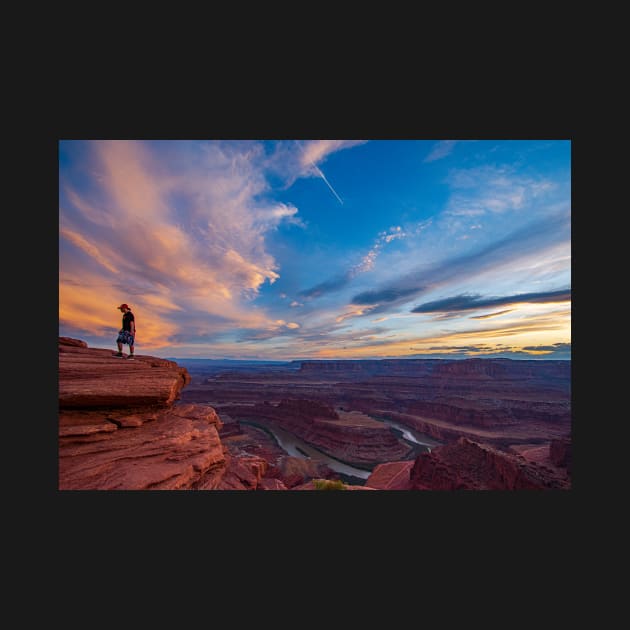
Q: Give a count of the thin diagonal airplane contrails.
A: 1